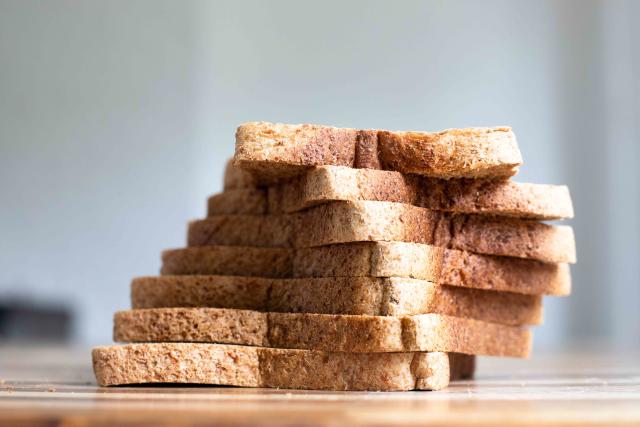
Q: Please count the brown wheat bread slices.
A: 7